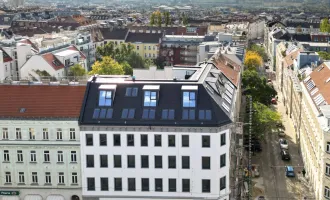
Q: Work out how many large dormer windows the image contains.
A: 3